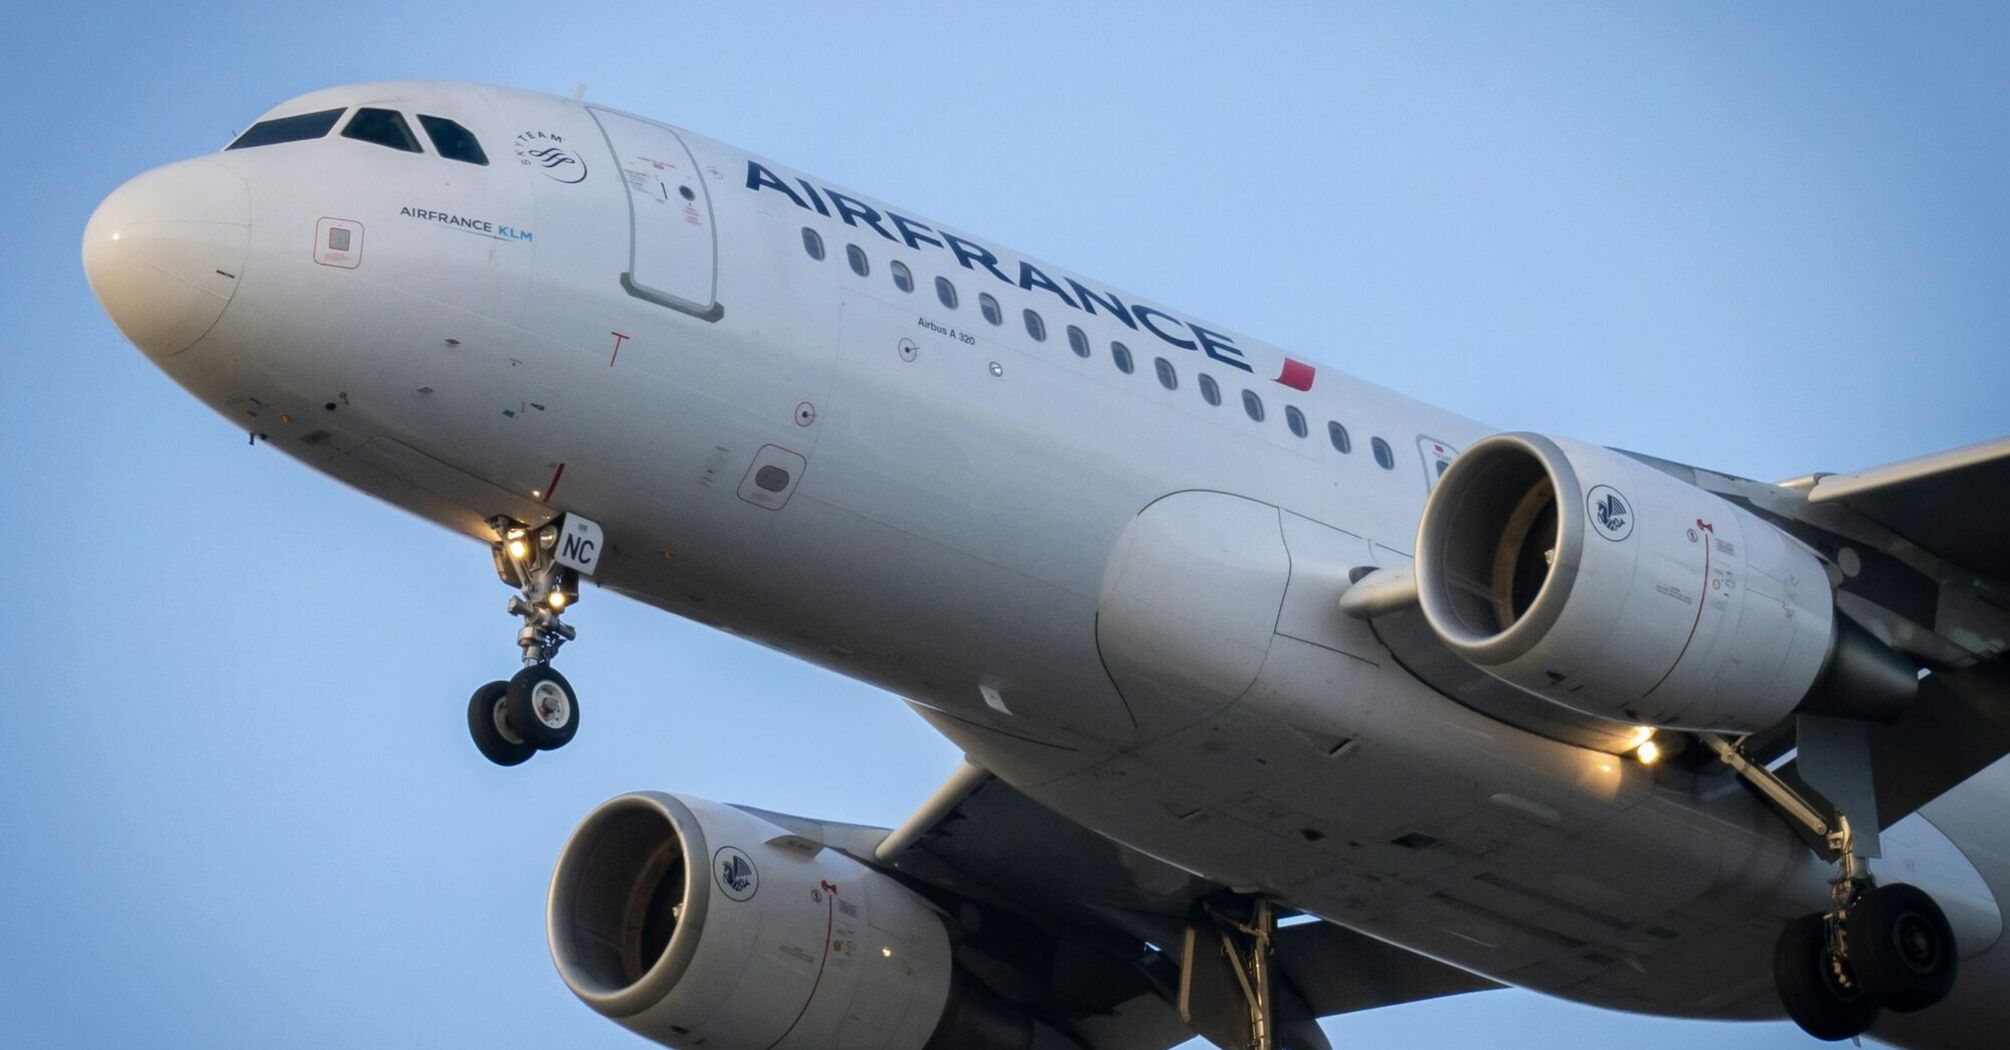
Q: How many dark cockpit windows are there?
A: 3